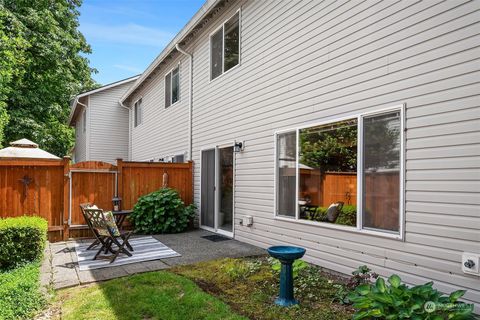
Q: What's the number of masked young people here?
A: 0